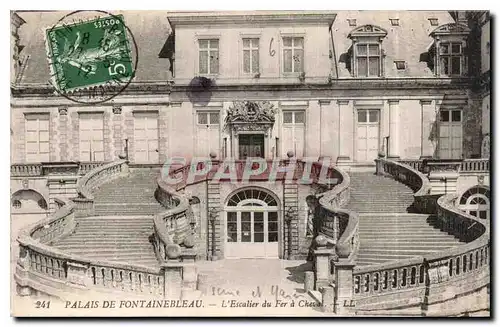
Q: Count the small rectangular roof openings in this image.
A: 4